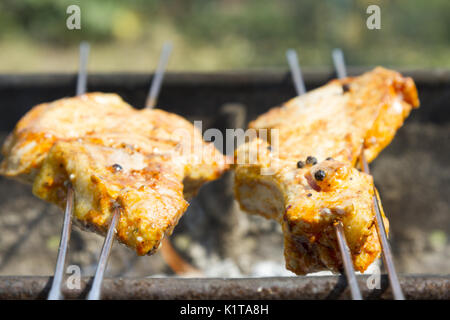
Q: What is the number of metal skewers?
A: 4